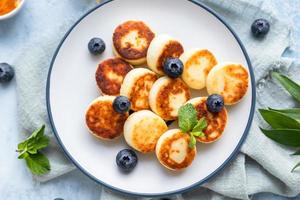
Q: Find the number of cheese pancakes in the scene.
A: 11